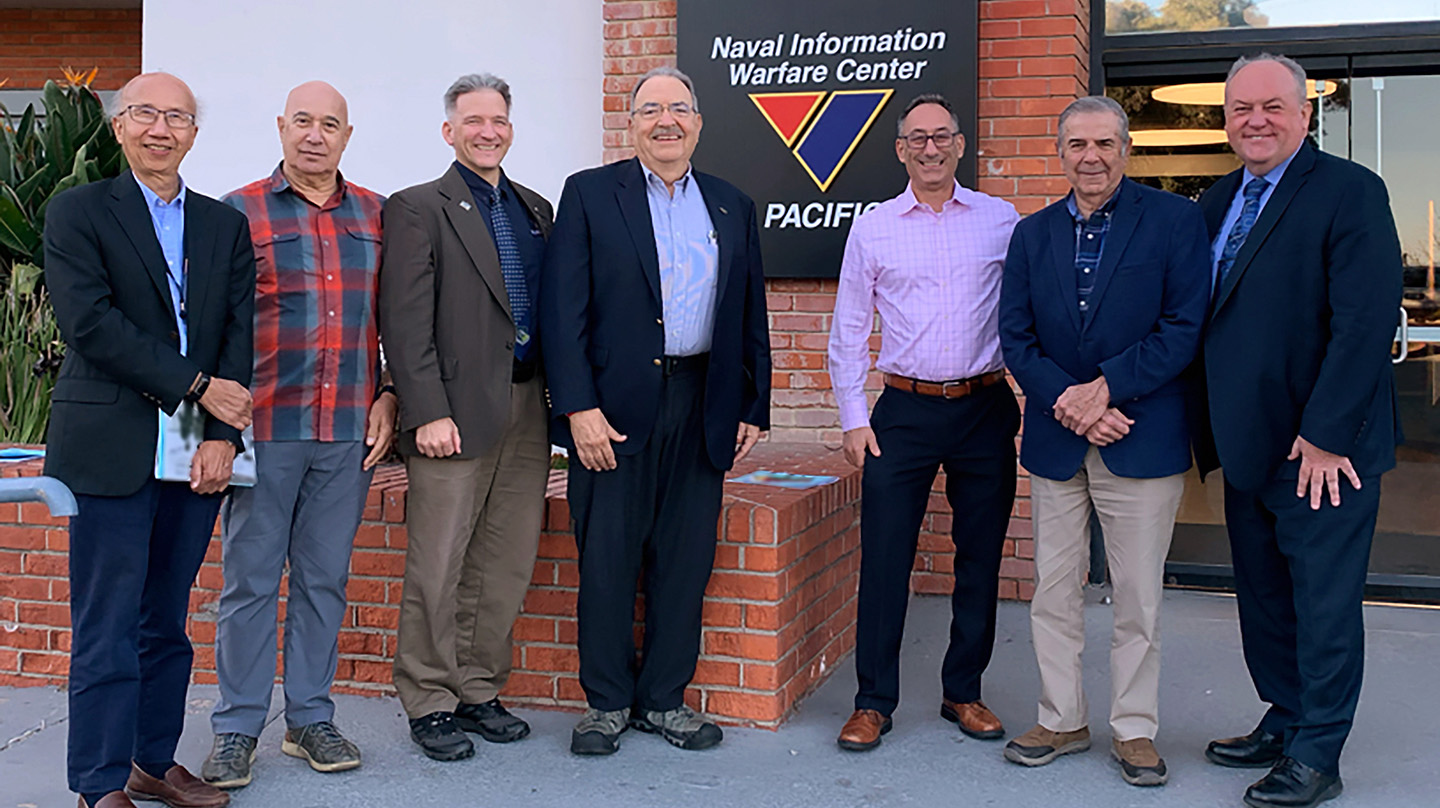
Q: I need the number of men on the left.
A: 4